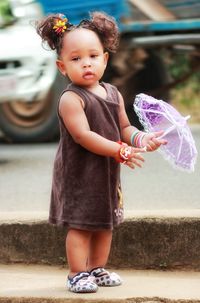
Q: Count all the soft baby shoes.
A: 2